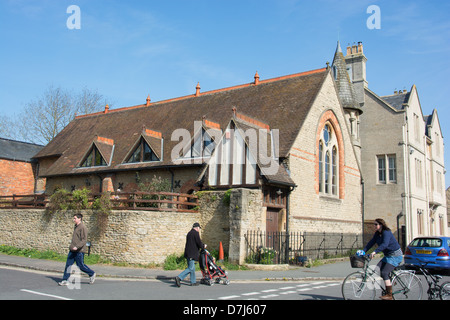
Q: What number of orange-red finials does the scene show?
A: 4